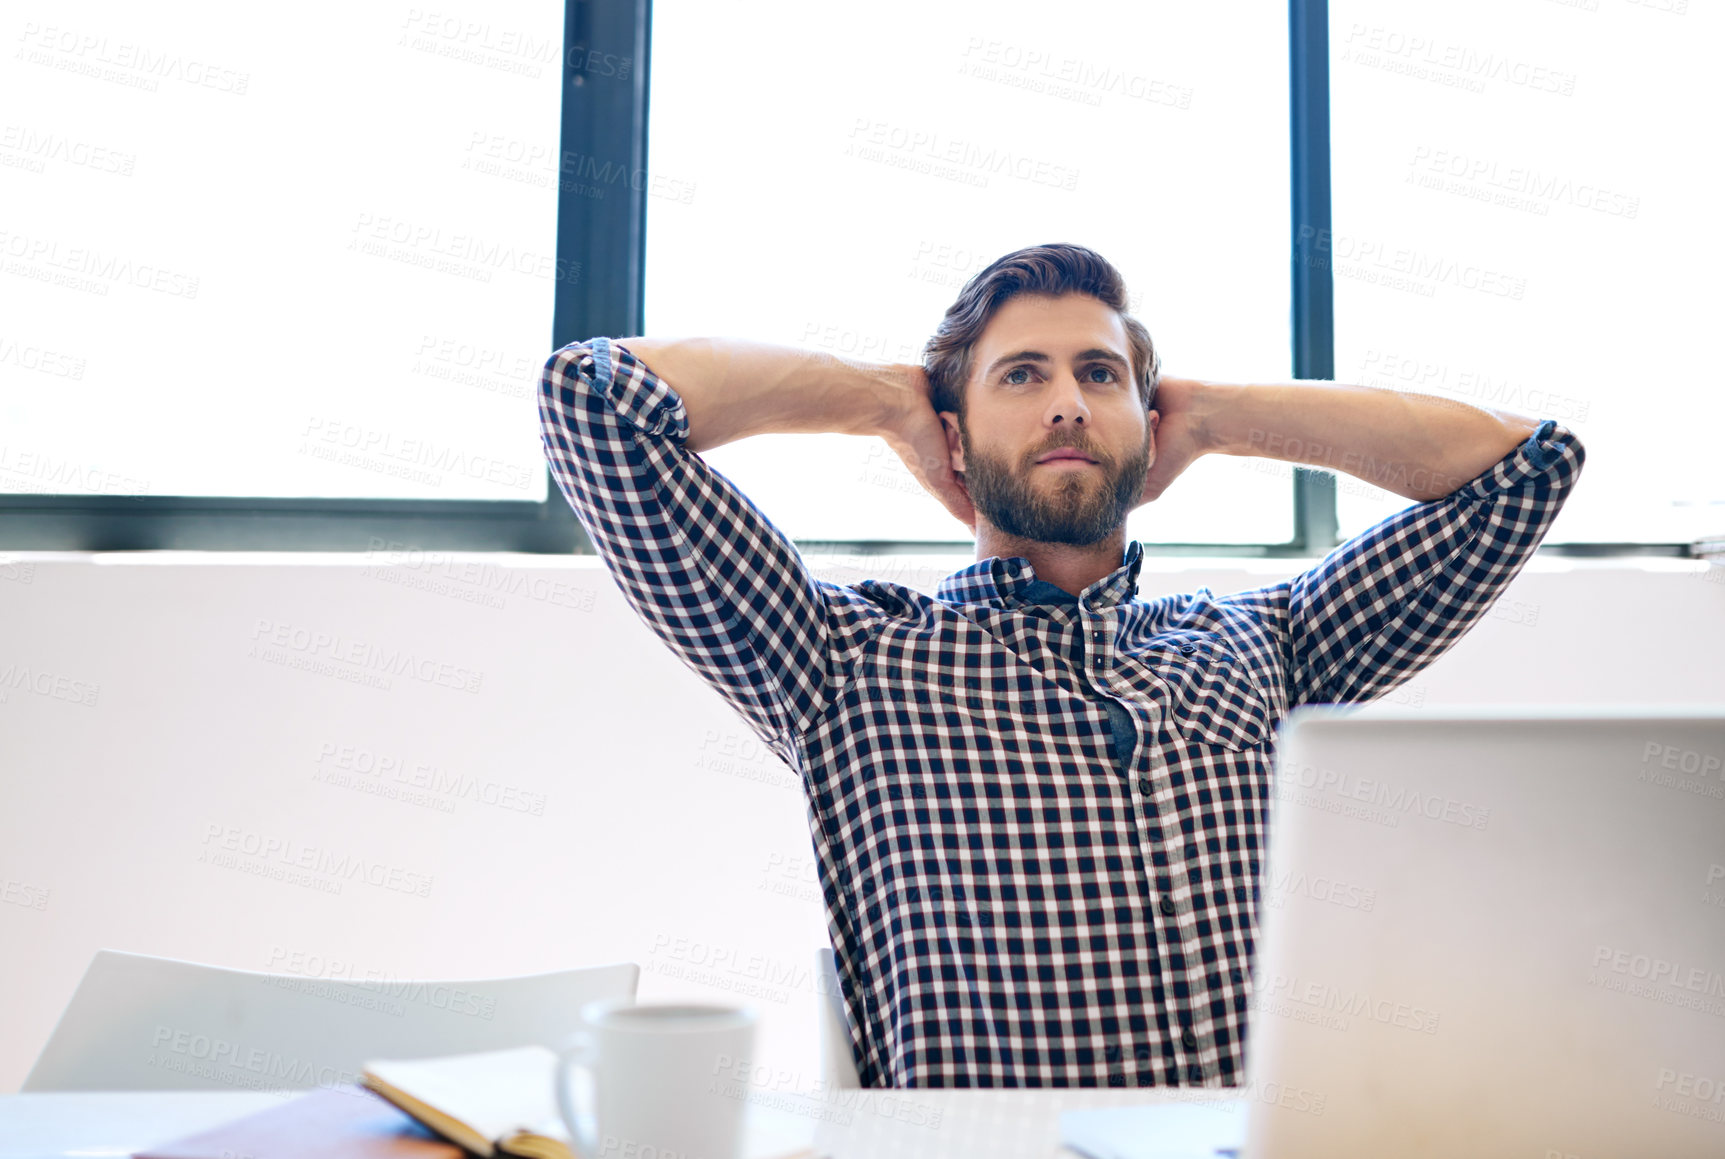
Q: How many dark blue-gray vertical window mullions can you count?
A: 2